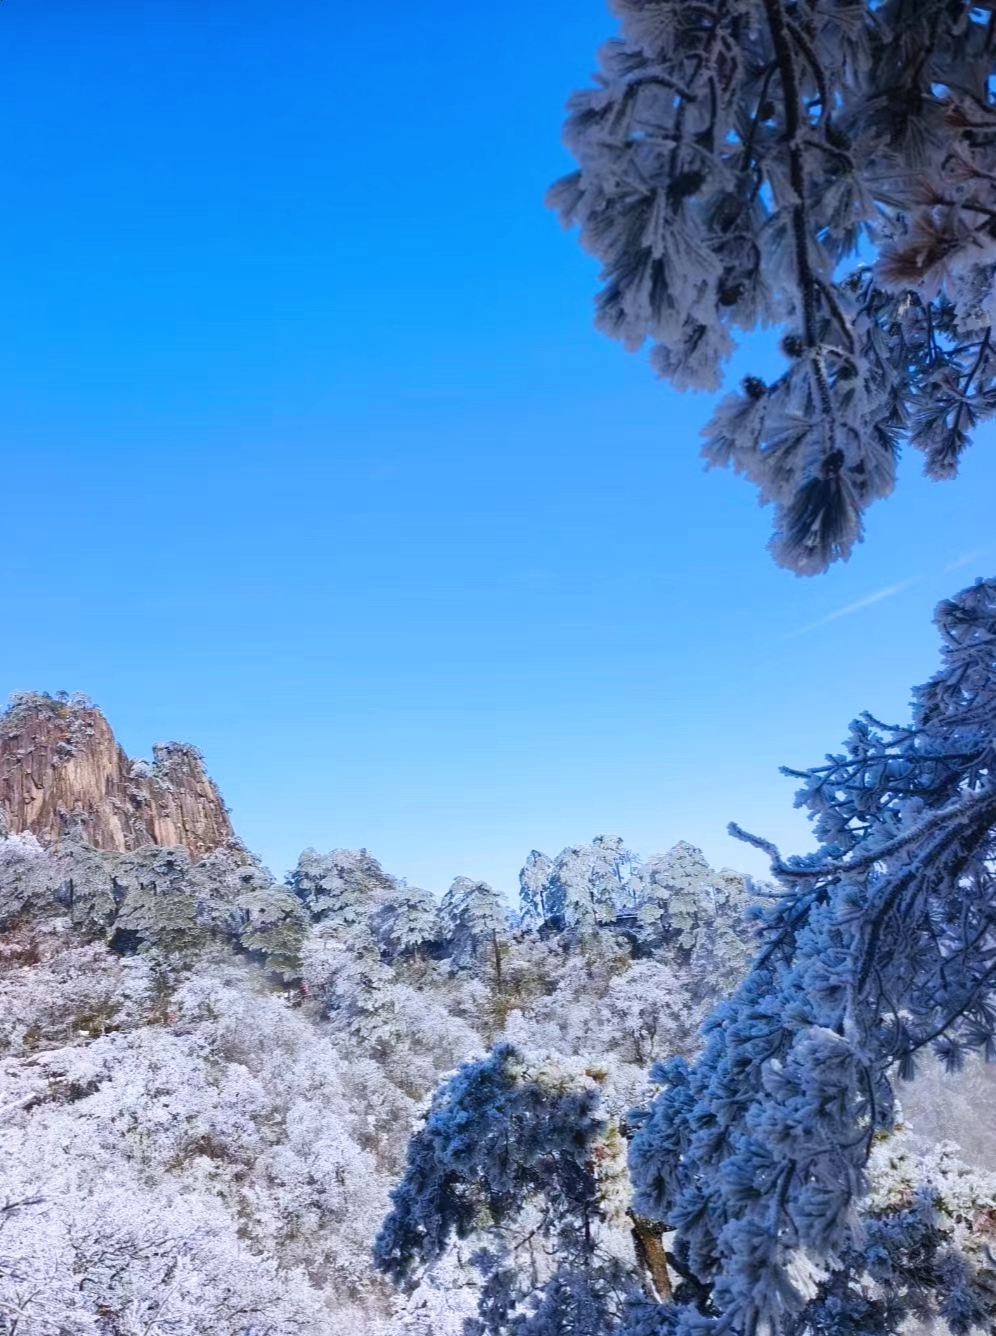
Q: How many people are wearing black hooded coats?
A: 0